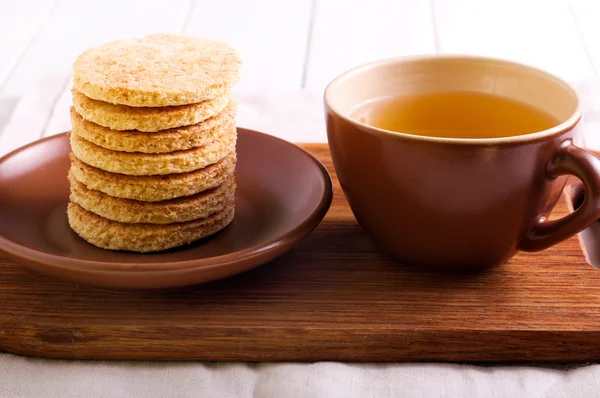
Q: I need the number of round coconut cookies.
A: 7